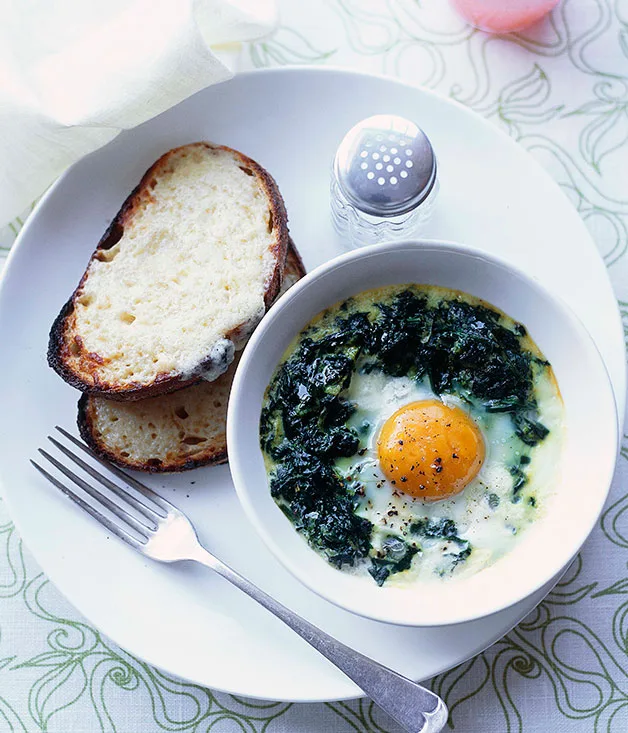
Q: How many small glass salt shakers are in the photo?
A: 1